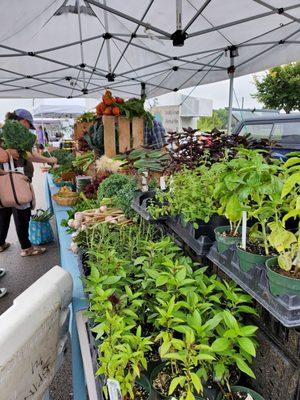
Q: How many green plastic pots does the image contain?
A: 6